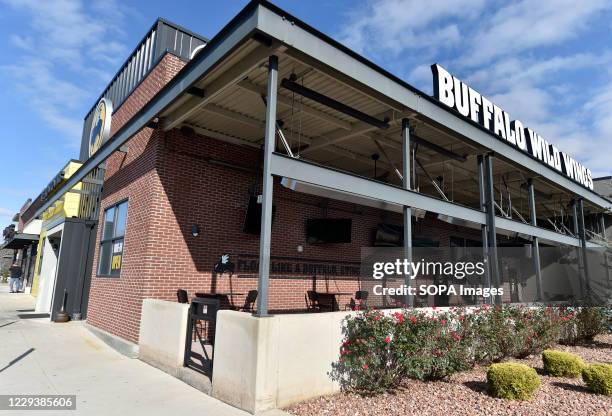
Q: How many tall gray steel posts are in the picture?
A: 7